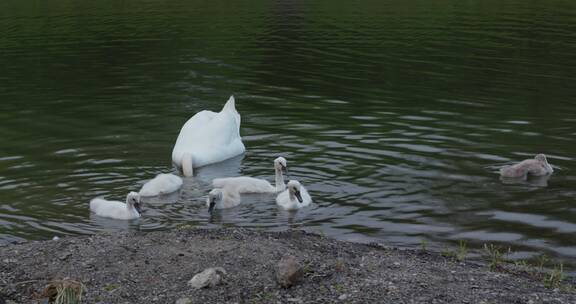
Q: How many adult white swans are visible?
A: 1